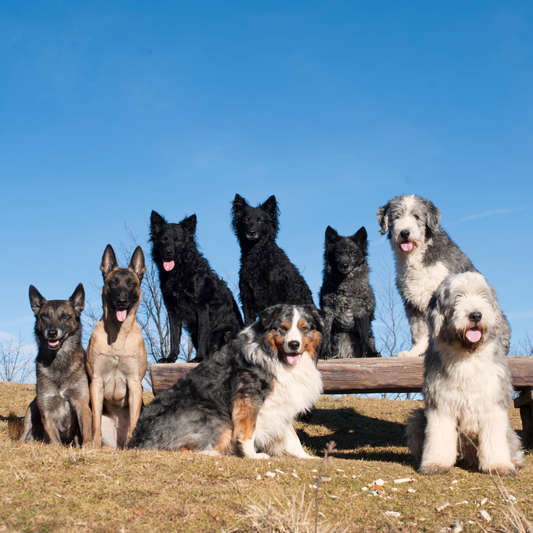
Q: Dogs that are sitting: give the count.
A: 8